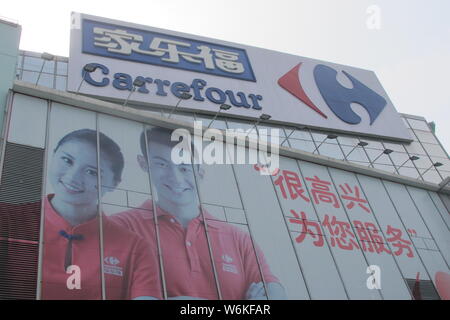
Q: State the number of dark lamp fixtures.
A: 12